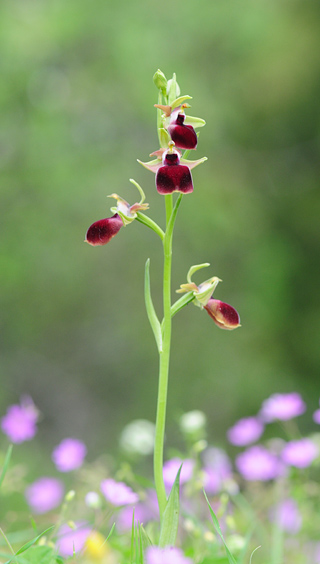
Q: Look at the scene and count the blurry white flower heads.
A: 2